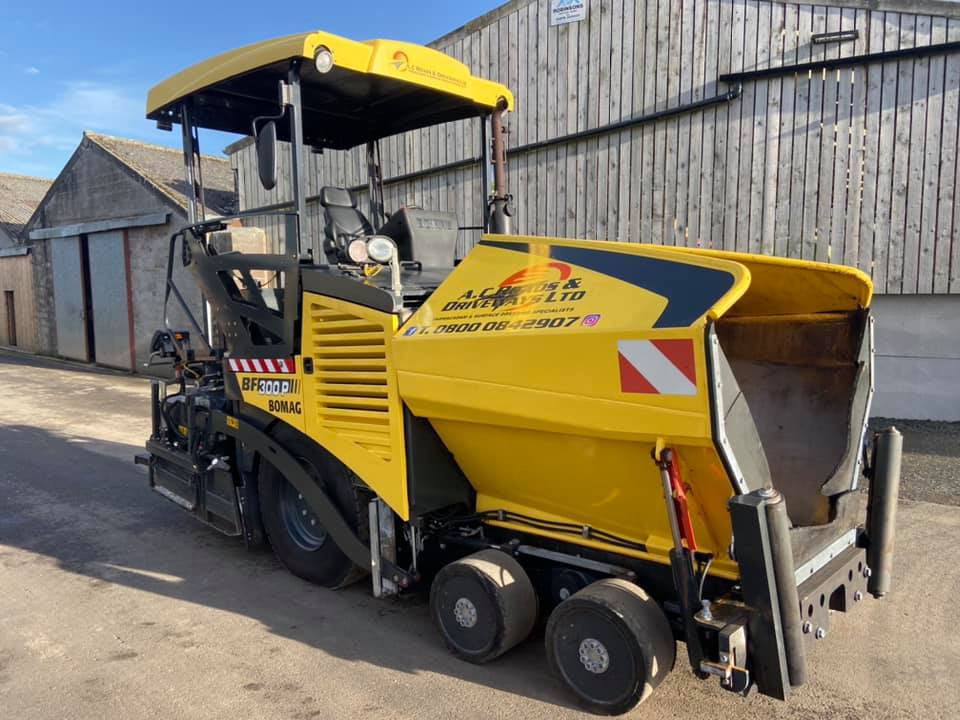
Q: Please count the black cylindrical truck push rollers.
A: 2